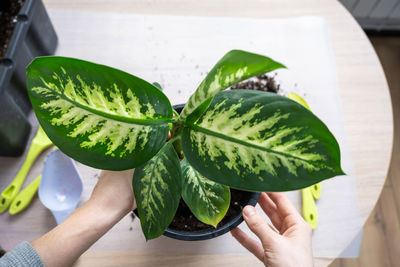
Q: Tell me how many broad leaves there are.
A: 5